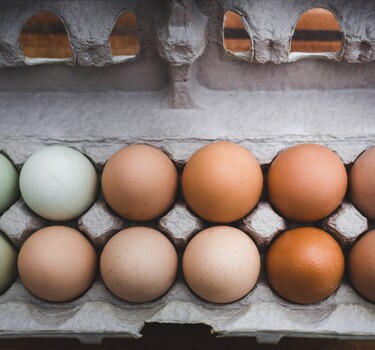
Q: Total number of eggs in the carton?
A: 12